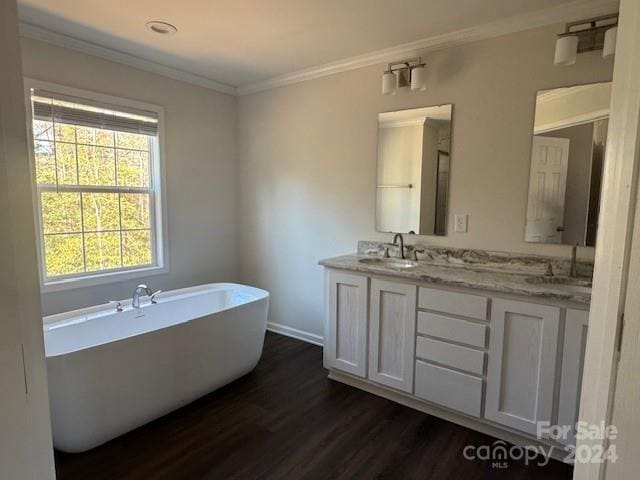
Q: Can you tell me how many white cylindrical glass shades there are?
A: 4